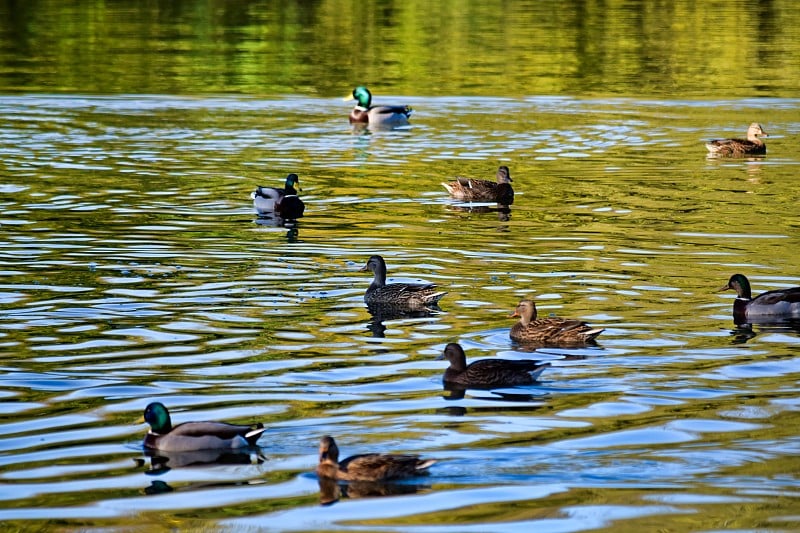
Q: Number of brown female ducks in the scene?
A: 6